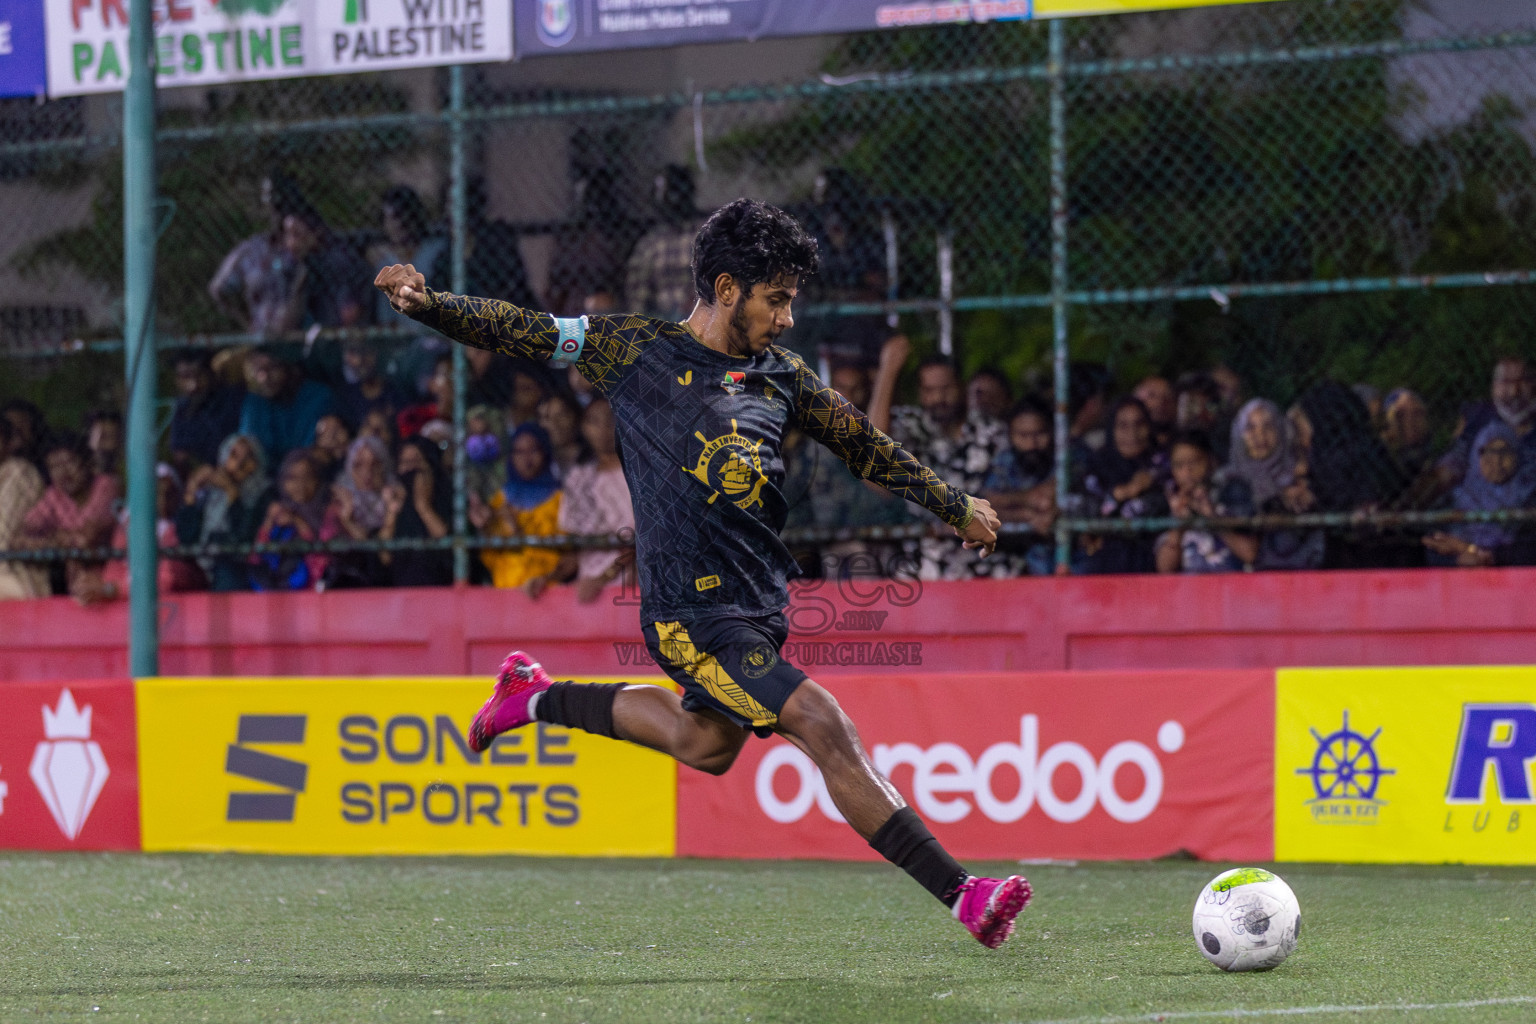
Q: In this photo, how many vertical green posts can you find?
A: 3